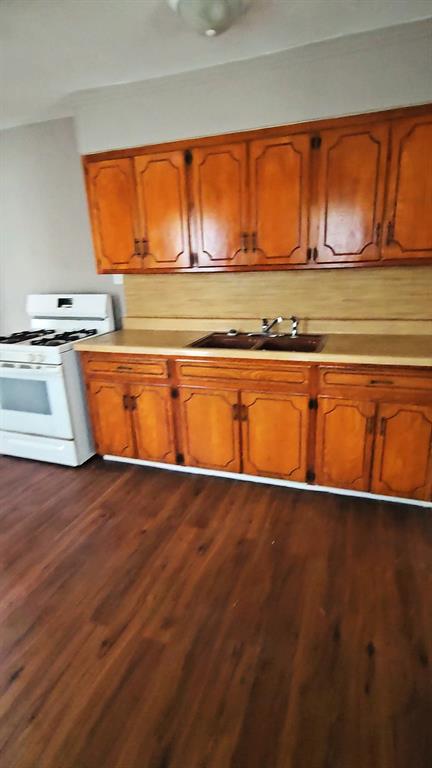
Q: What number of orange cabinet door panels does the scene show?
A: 12